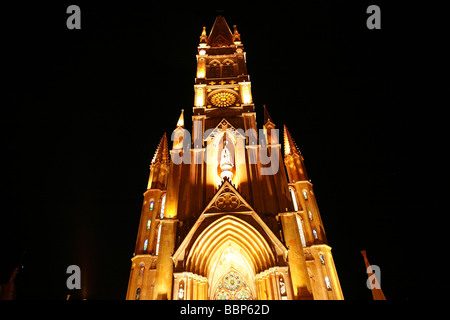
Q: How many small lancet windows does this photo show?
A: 10